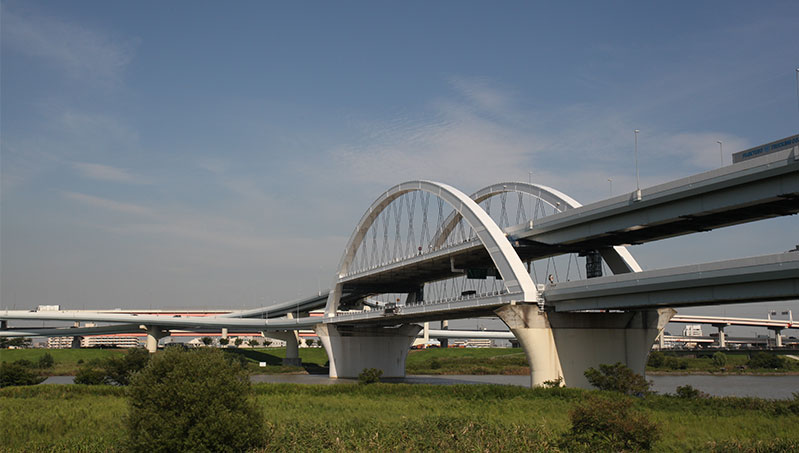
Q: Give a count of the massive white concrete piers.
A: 2